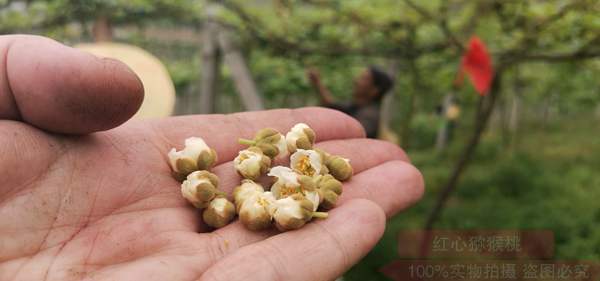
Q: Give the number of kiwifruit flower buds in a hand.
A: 13